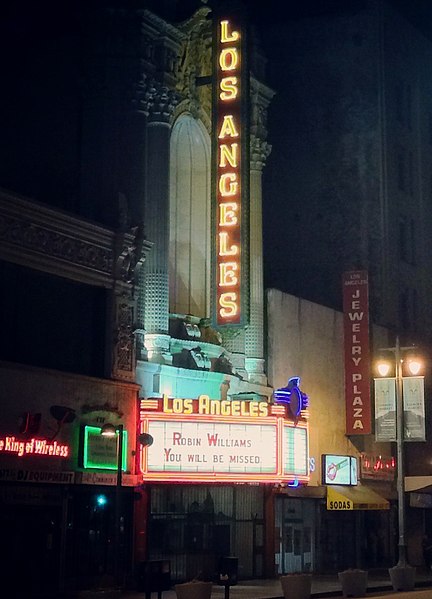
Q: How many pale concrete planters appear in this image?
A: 4